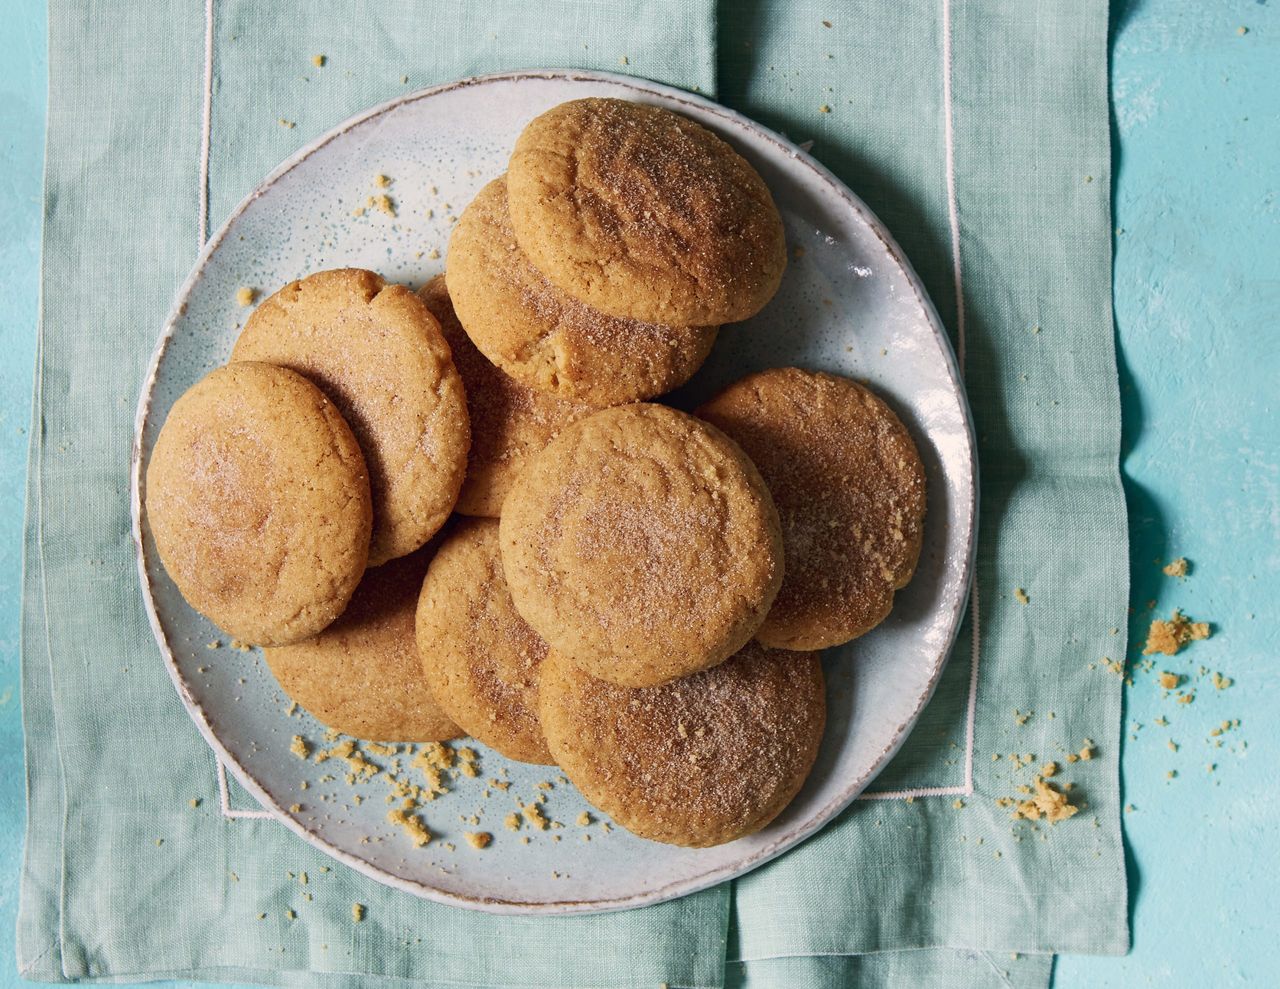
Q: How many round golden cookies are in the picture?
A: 10